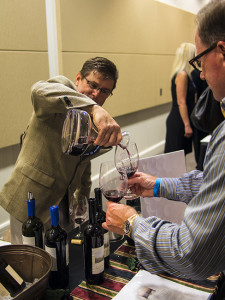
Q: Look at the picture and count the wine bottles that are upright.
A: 4